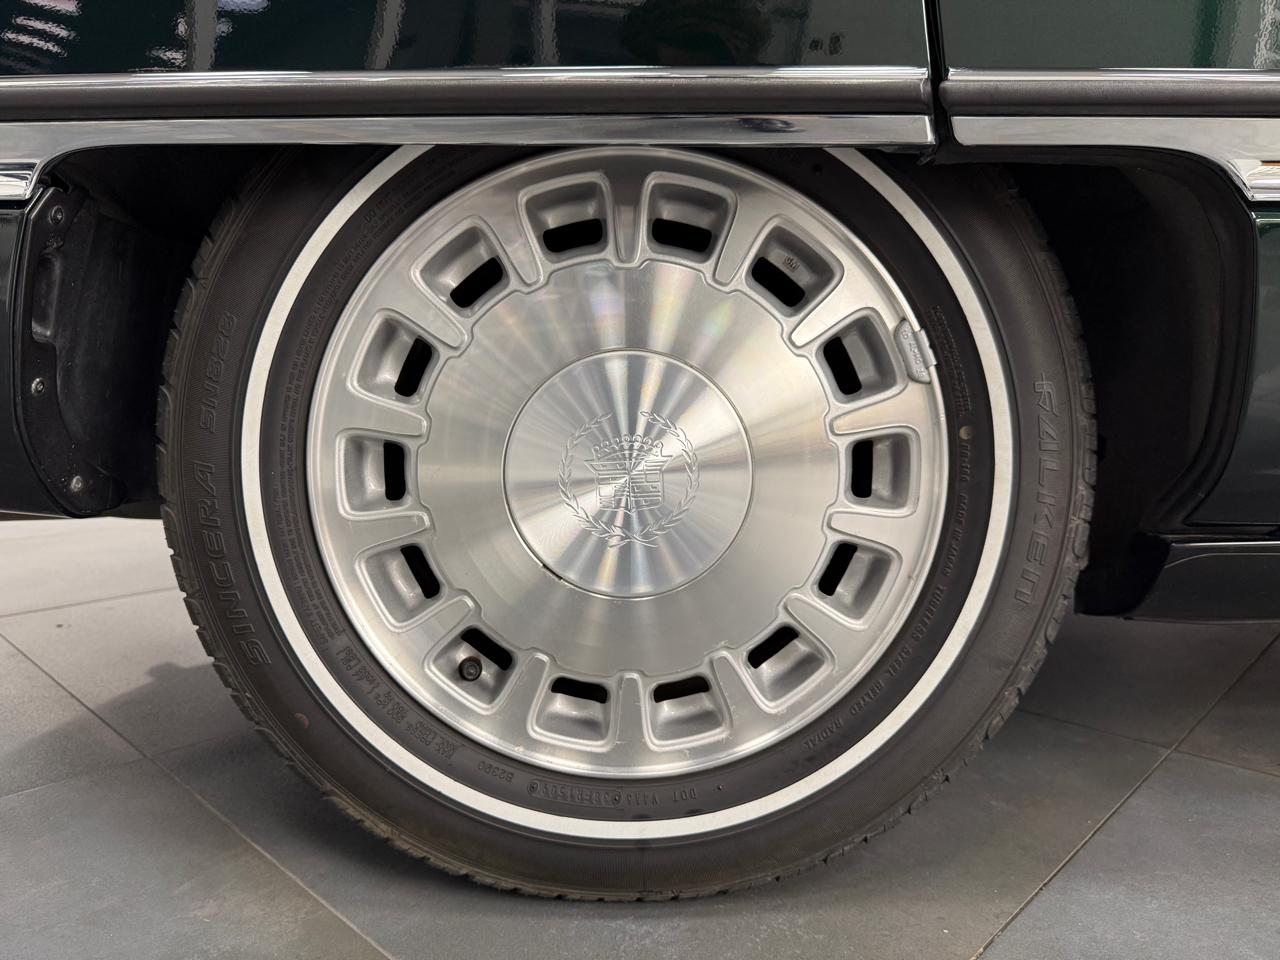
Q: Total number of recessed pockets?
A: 14